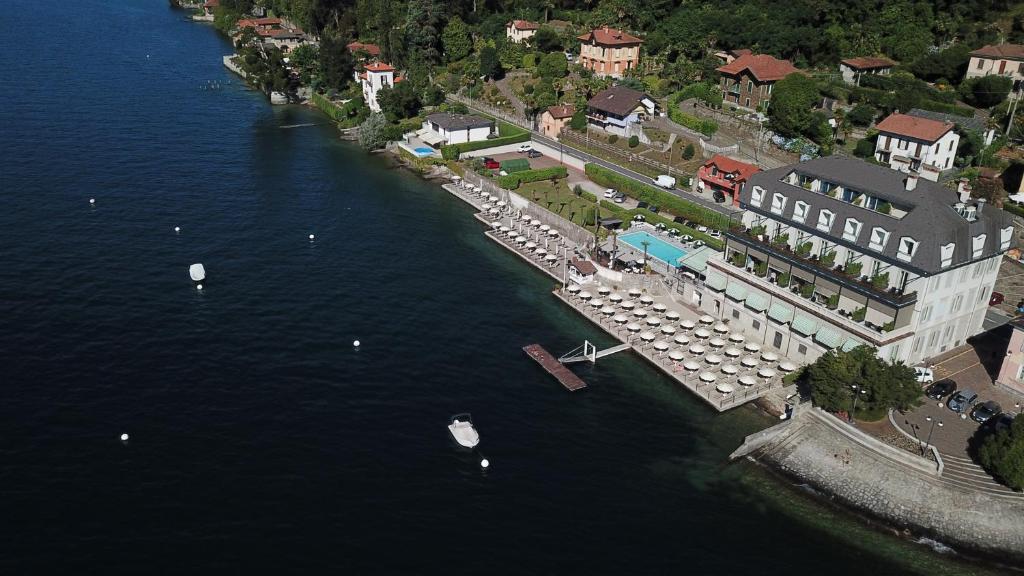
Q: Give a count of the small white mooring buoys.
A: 7